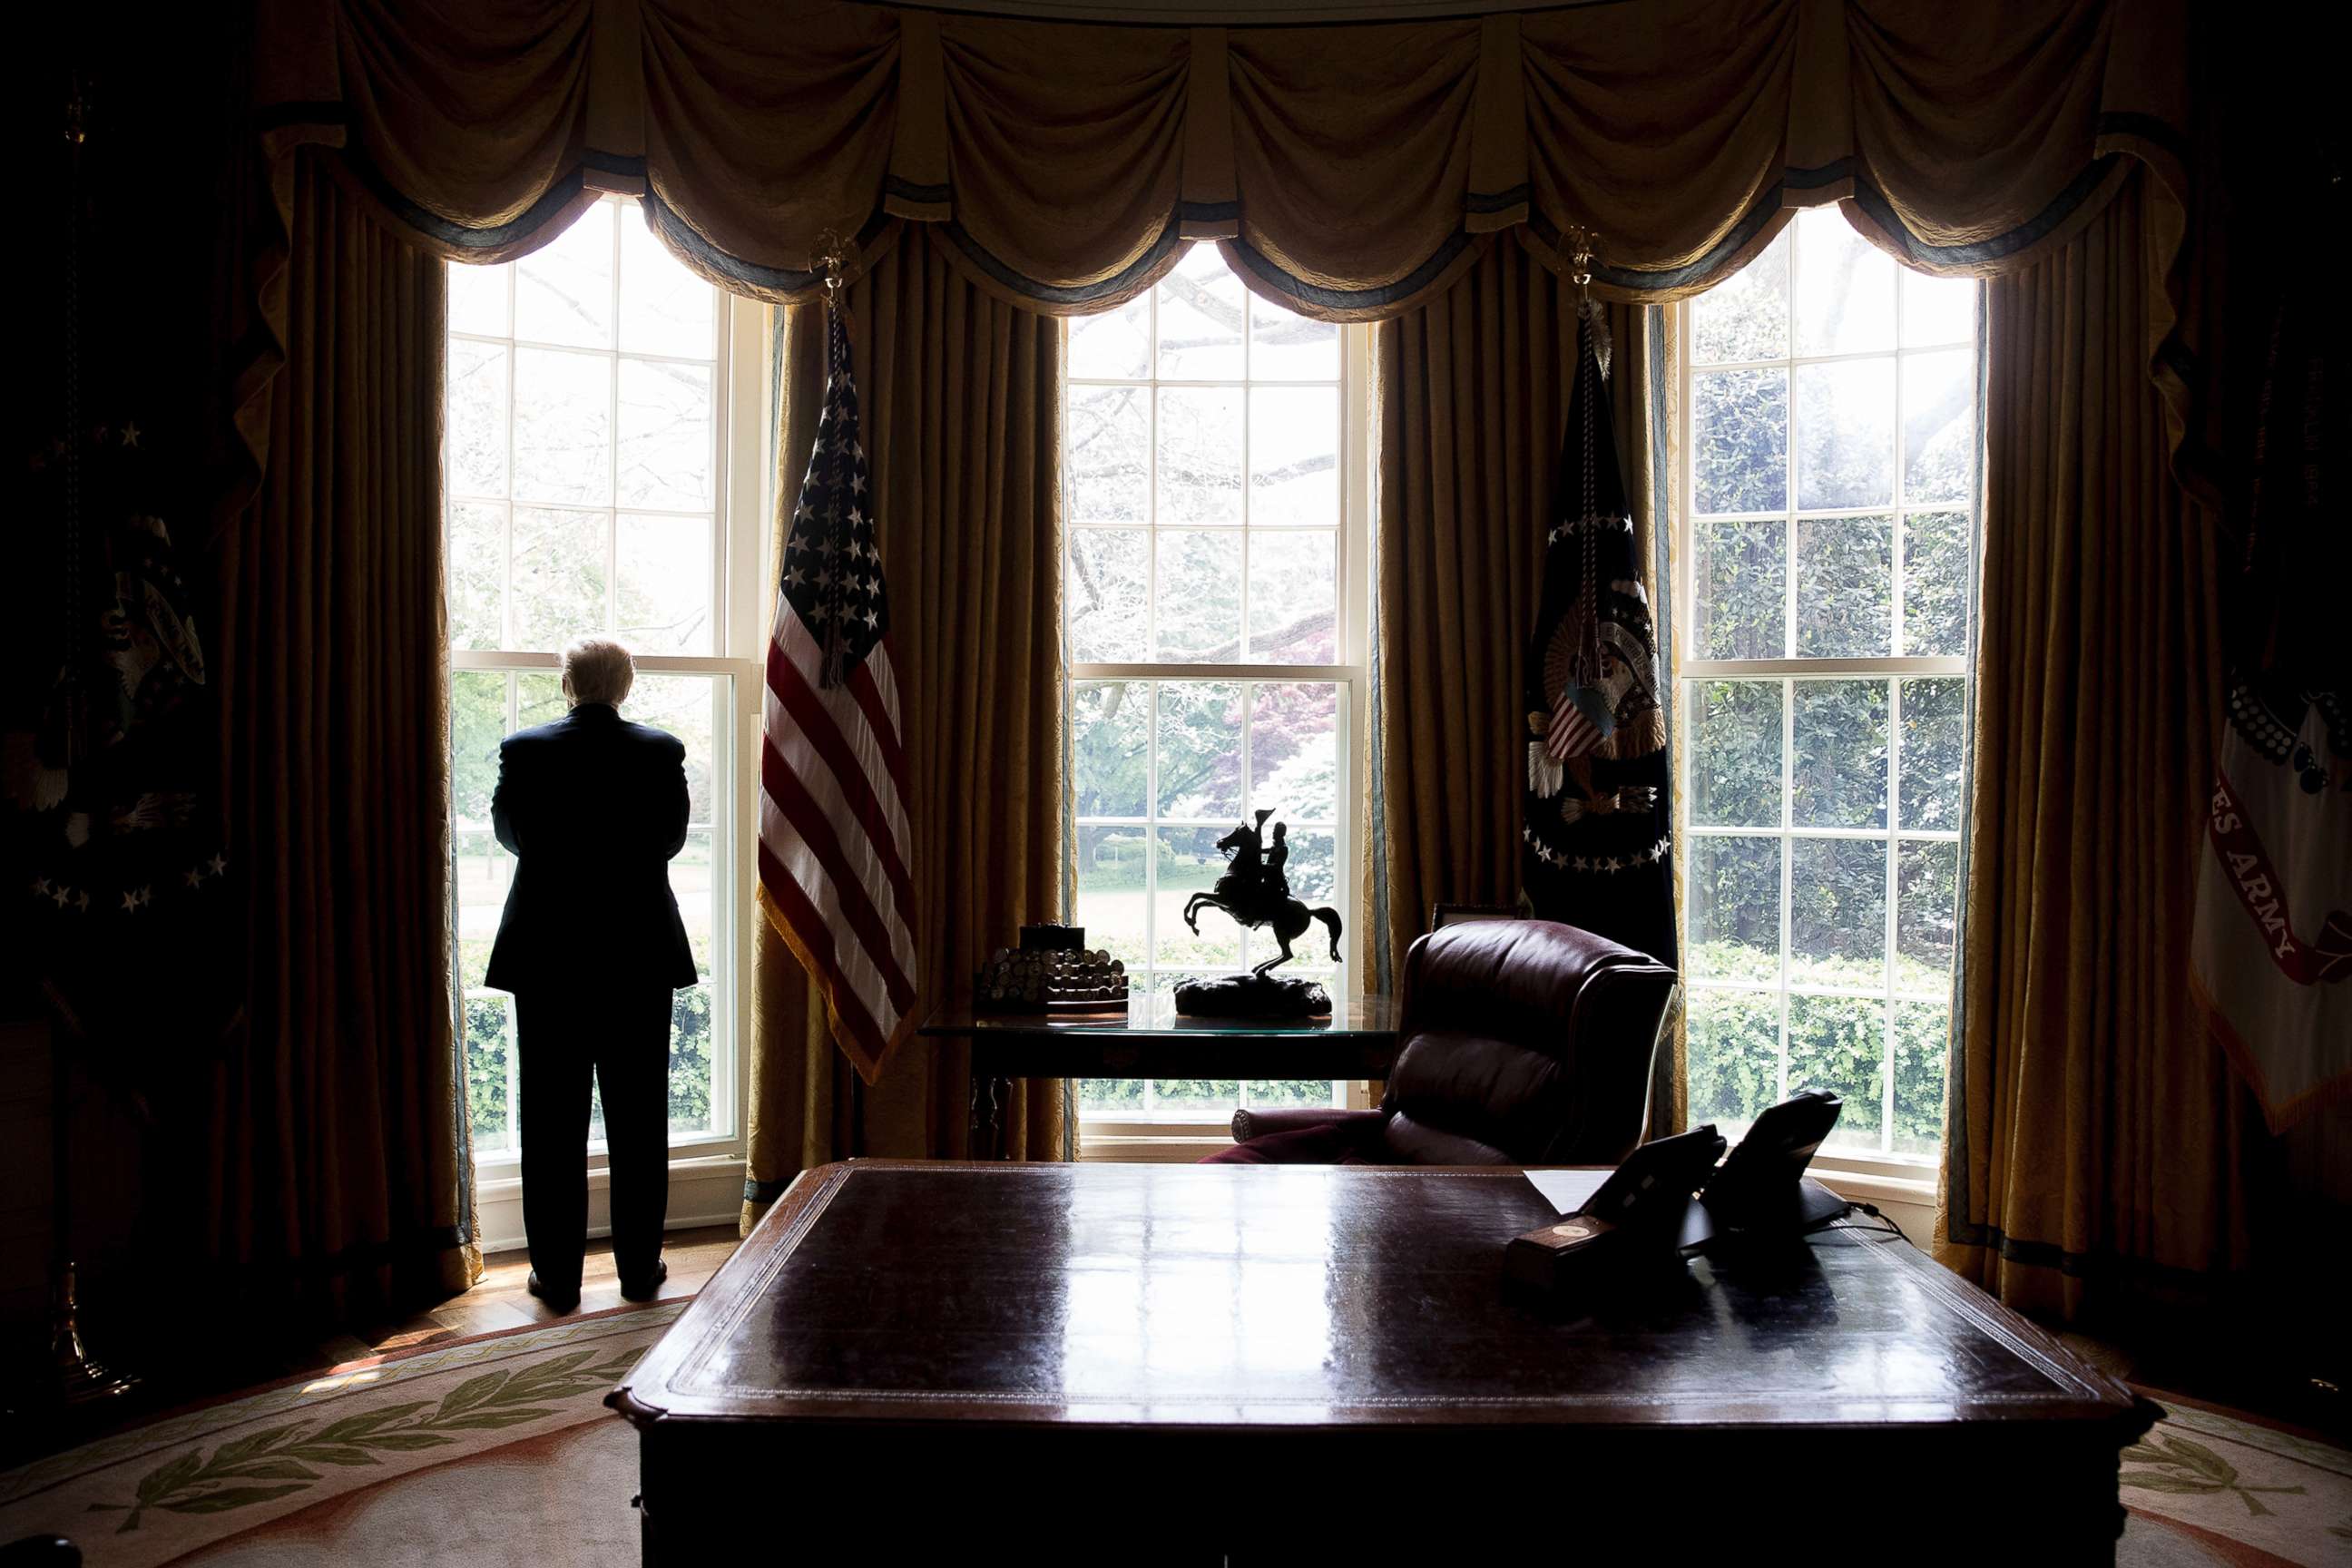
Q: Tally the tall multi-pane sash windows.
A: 3